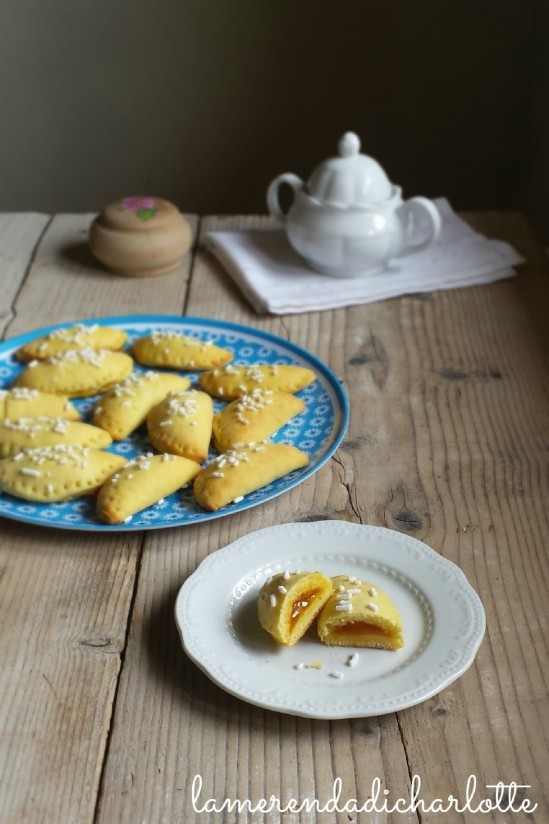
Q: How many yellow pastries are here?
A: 13